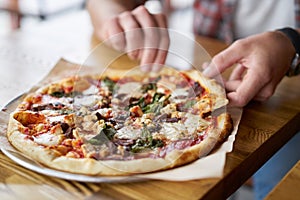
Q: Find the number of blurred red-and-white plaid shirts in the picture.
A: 1